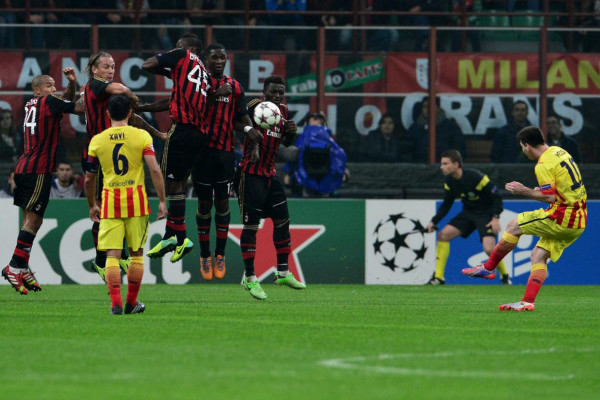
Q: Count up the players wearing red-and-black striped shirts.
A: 5